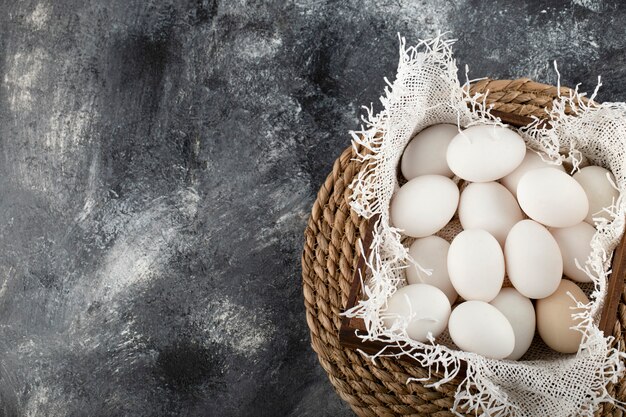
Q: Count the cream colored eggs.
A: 1